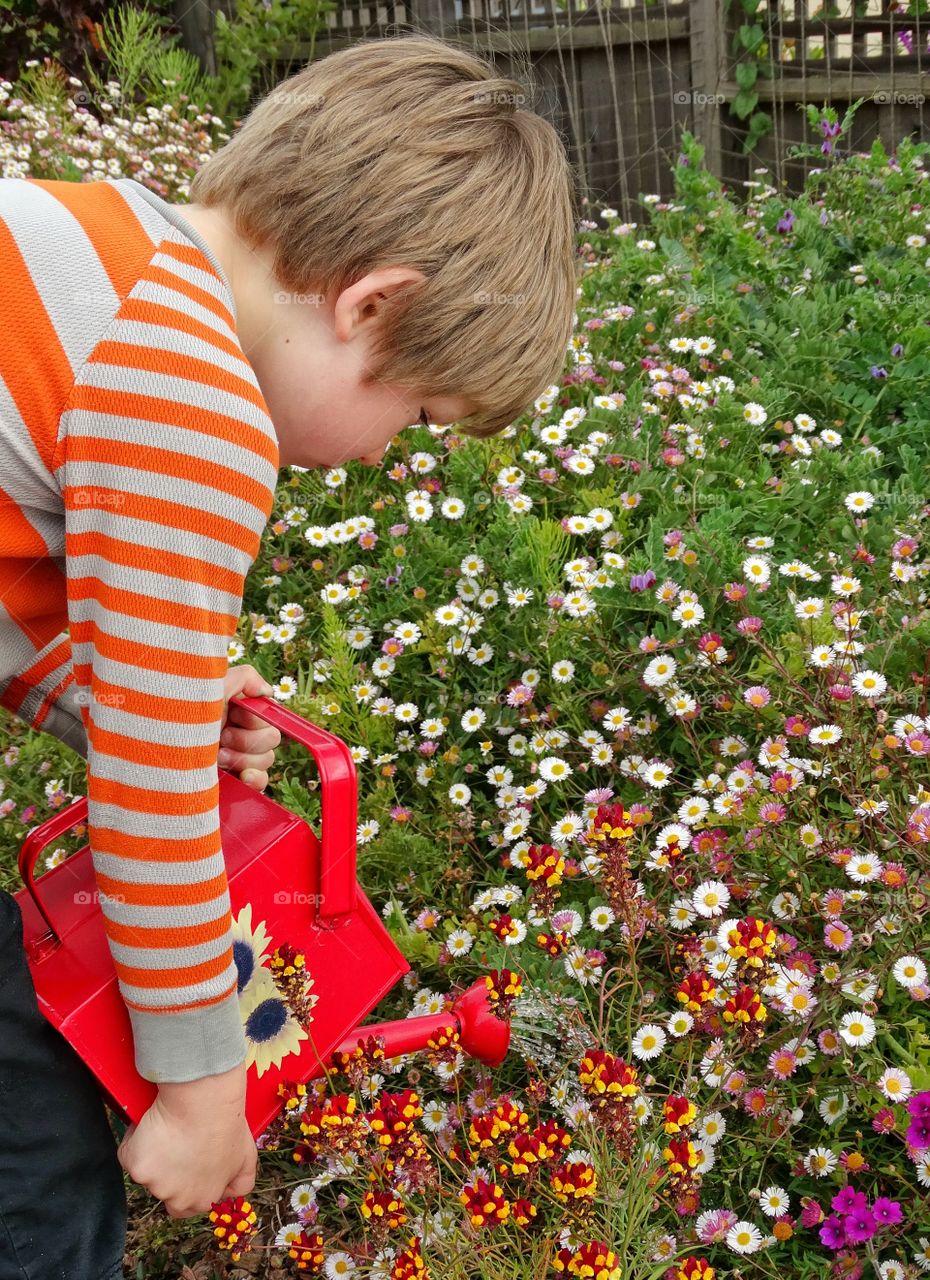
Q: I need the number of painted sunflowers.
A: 2